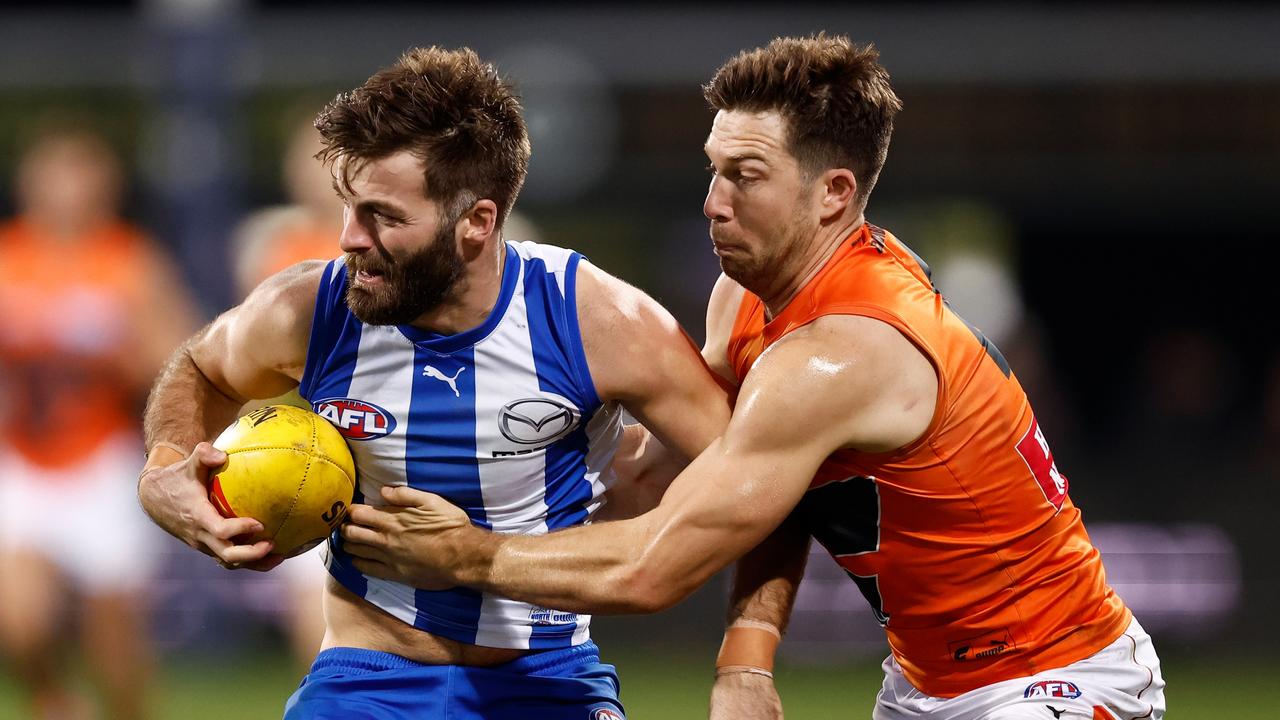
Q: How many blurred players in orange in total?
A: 2